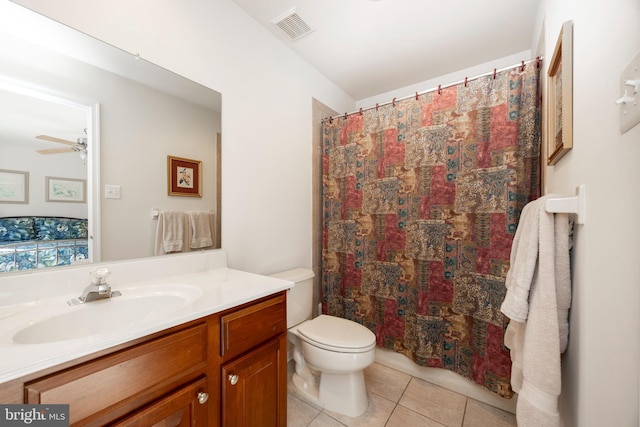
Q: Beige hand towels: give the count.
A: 2